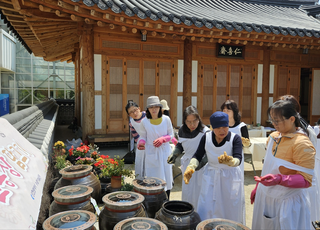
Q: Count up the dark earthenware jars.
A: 8